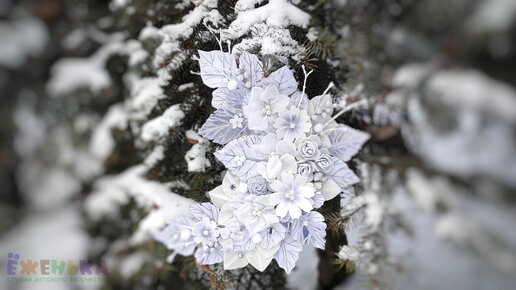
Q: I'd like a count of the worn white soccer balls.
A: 0